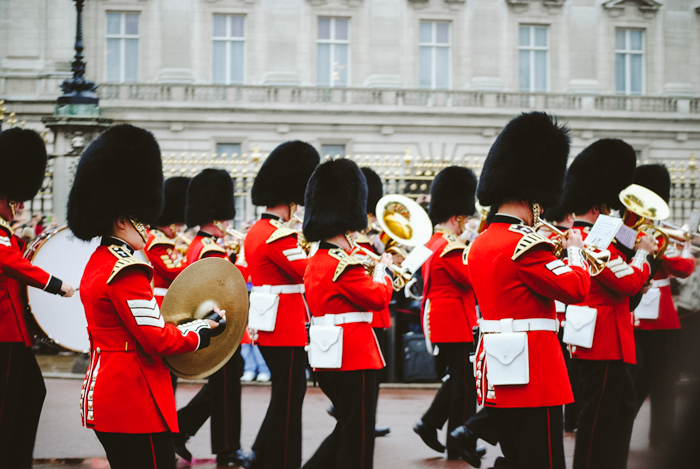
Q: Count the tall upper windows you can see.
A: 6